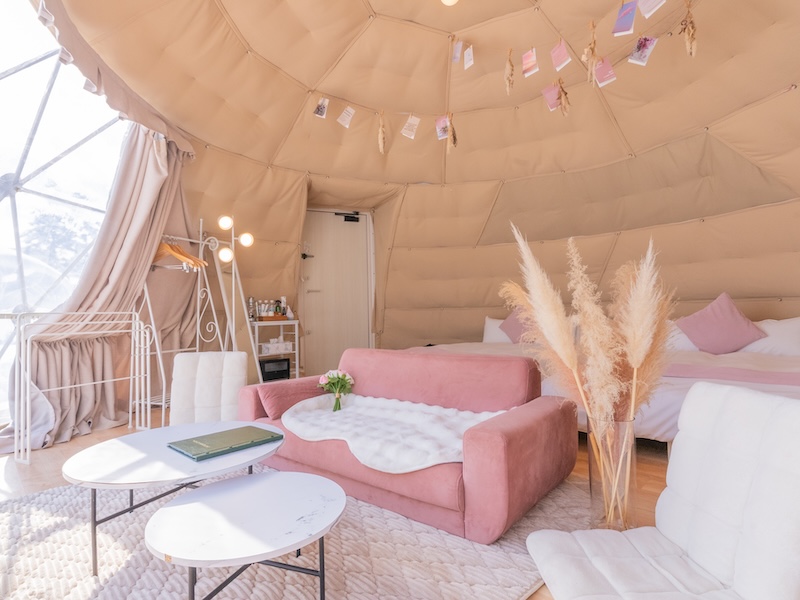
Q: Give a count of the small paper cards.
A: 13